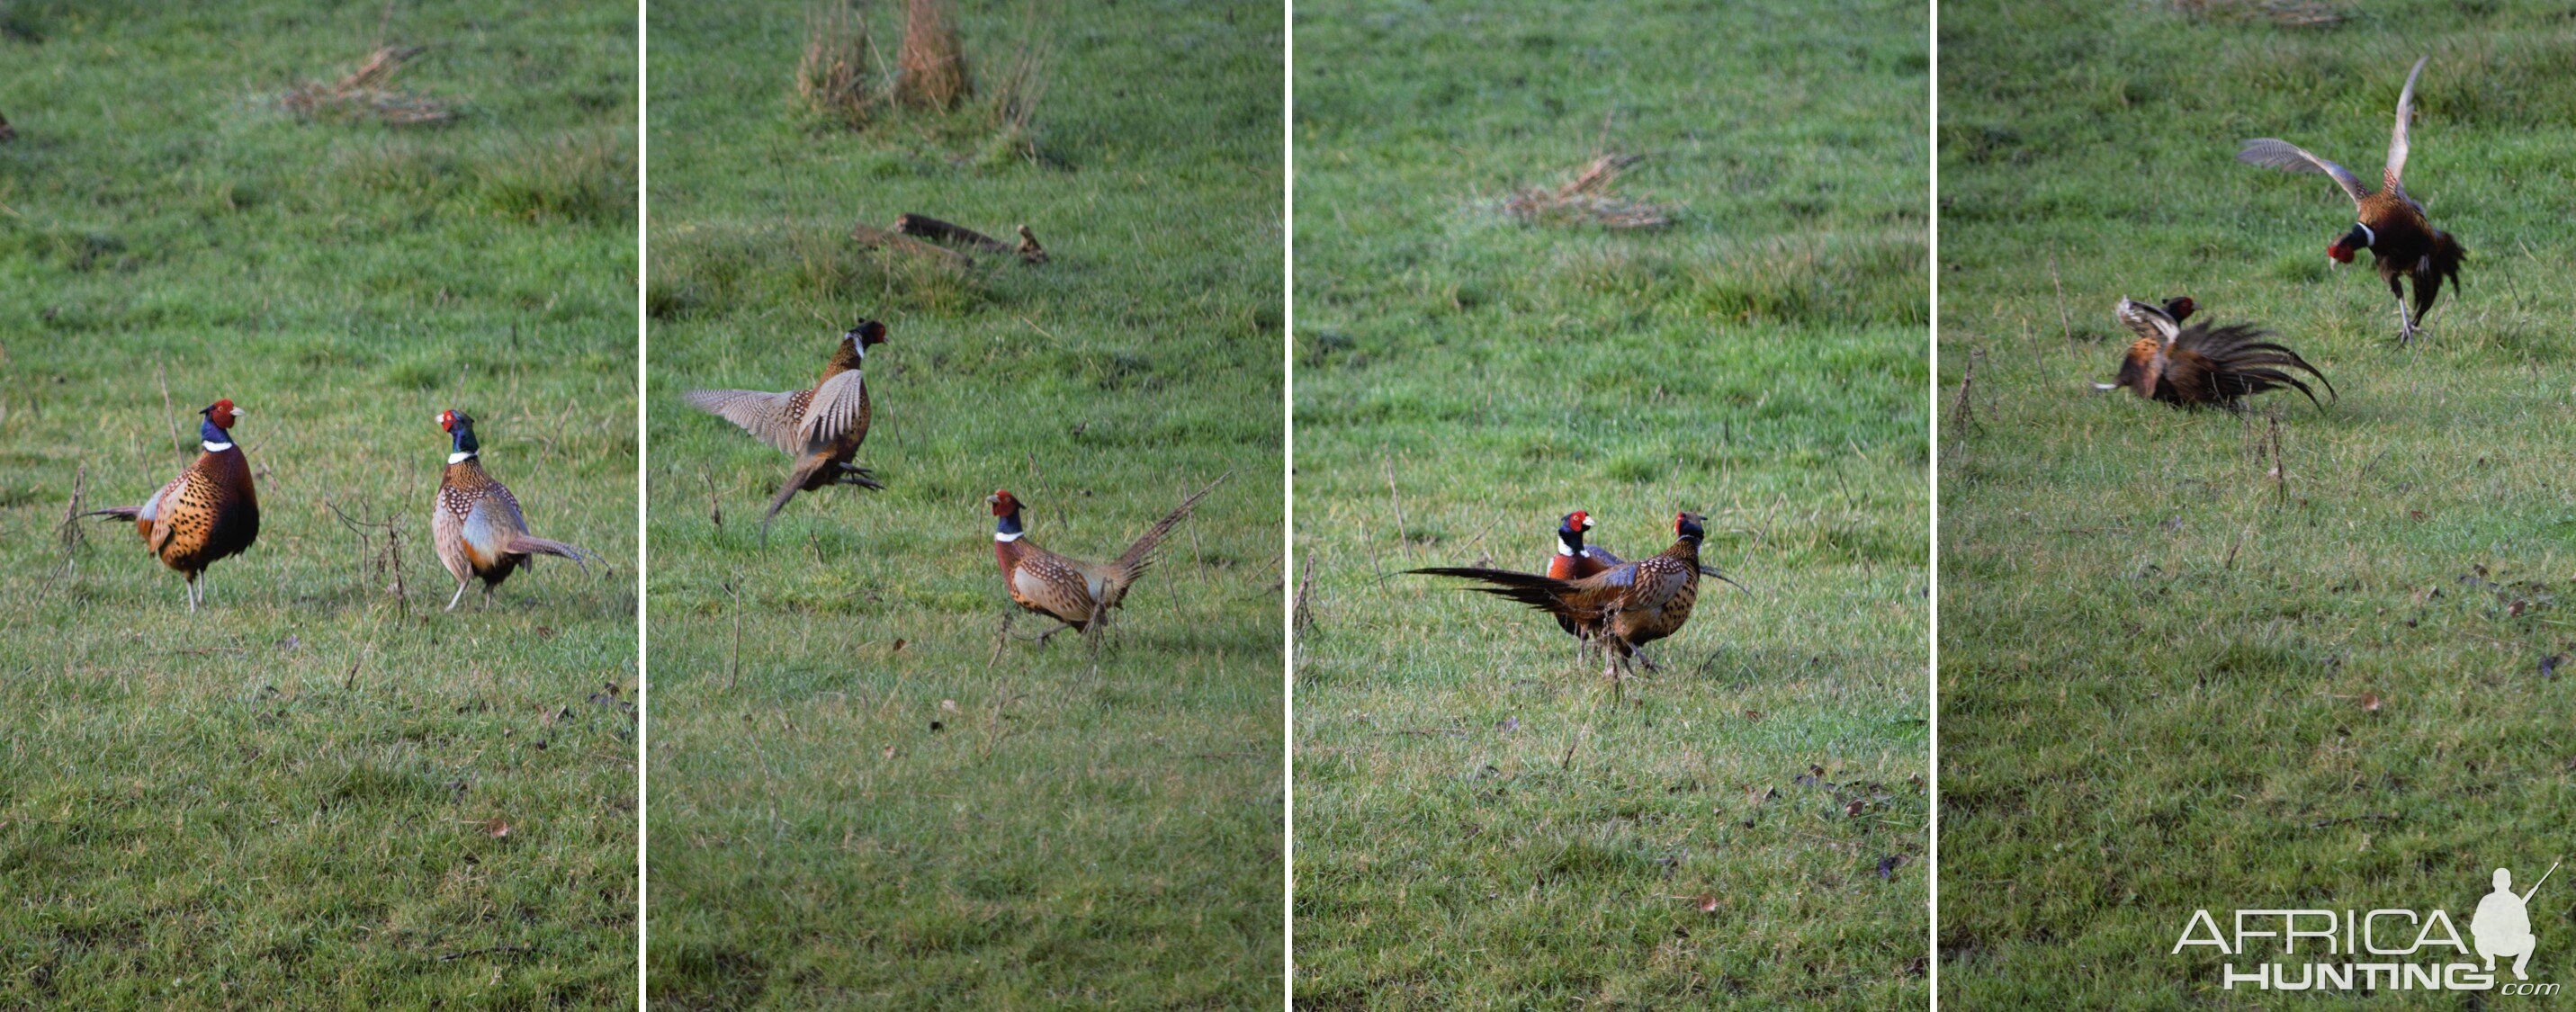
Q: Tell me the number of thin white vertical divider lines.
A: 3